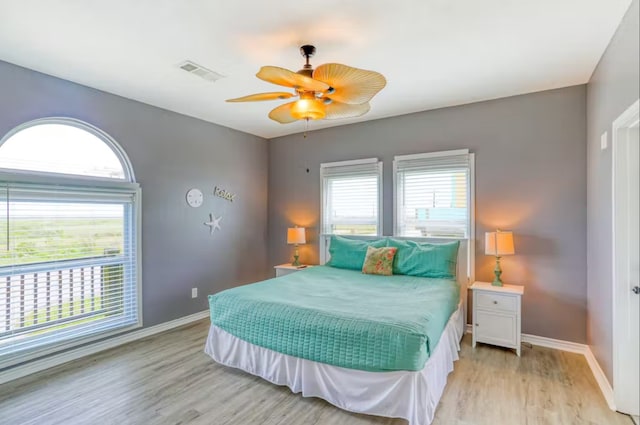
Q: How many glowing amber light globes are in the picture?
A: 1